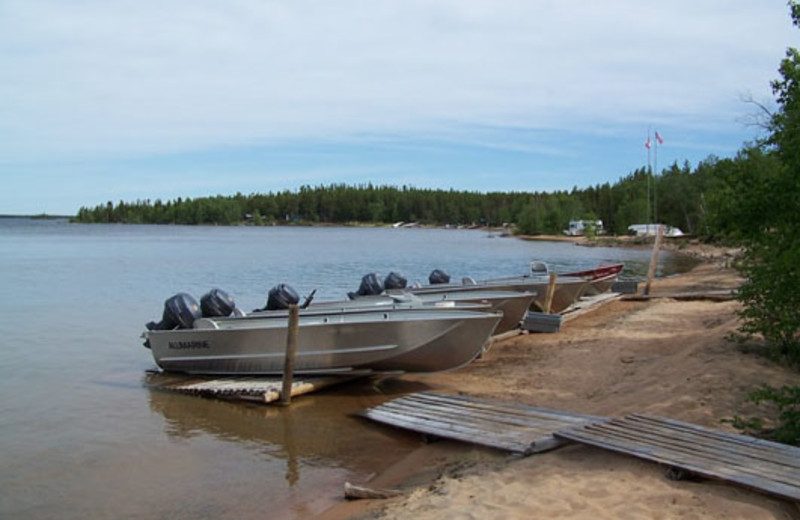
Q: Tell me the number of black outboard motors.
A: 6